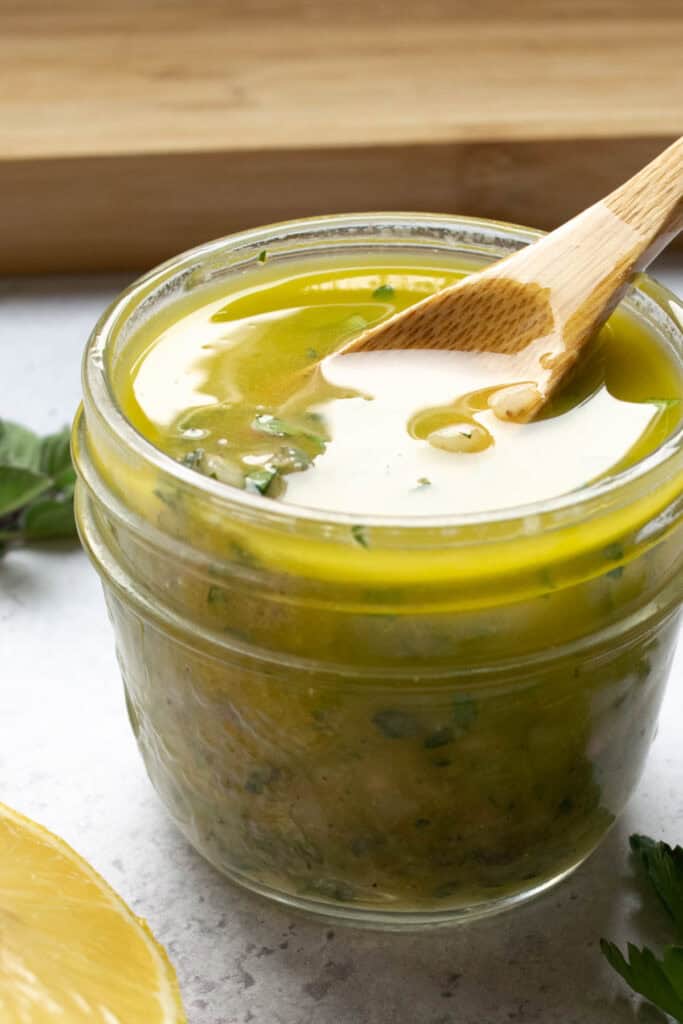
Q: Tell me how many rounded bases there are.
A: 1